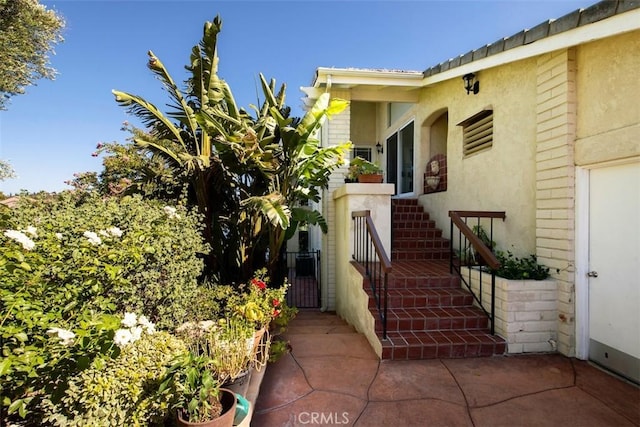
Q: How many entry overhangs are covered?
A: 1